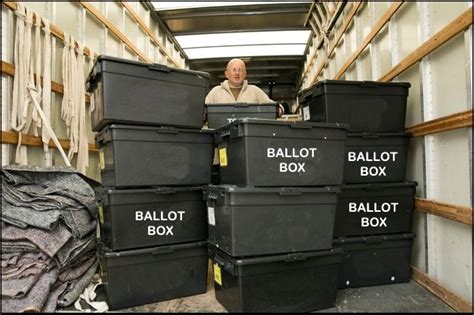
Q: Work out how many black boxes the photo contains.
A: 12